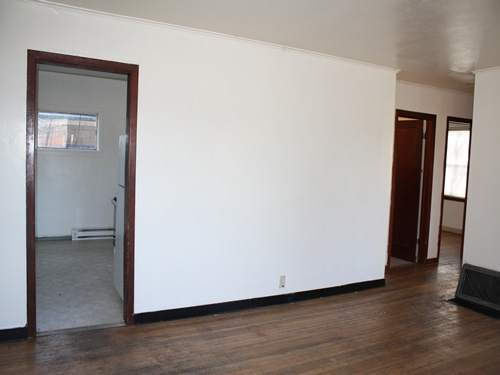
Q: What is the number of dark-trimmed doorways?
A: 3